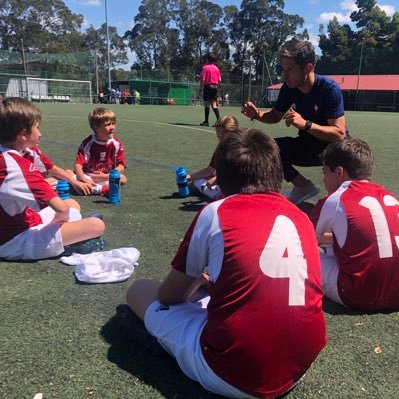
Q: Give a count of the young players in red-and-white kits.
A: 6